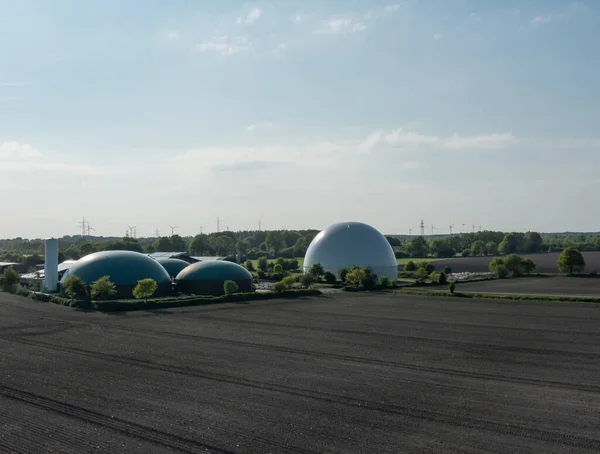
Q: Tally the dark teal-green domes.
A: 3